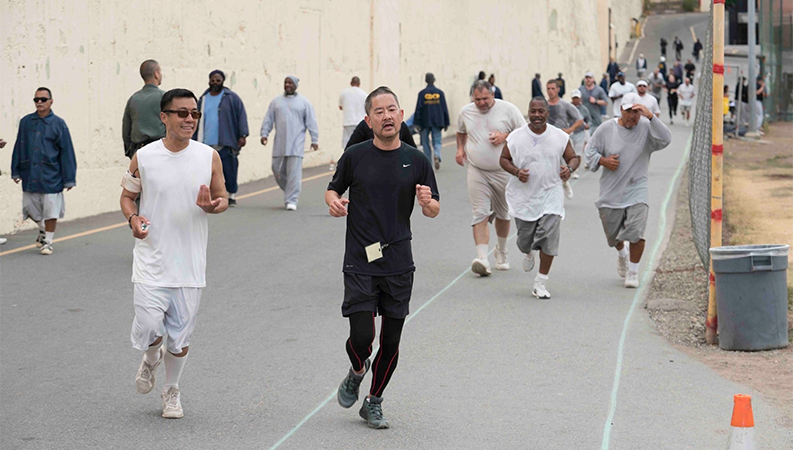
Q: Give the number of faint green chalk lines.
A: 2